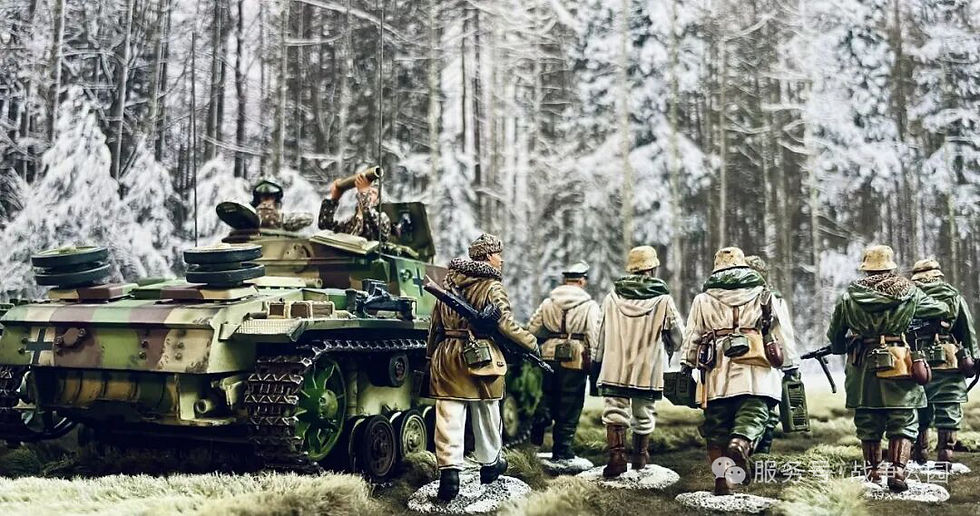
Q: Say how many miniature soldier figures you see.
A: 9